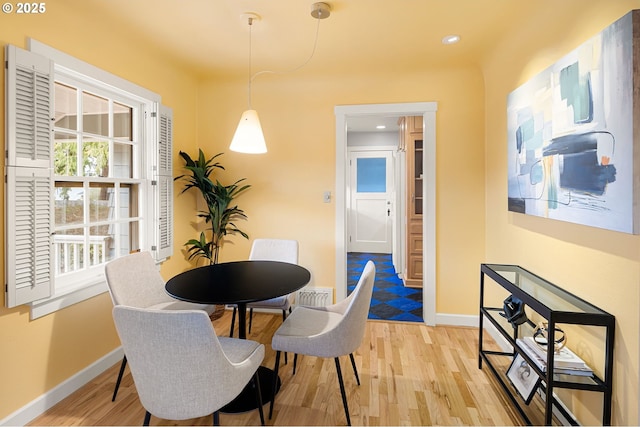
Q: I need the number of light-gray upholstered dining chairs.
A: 4